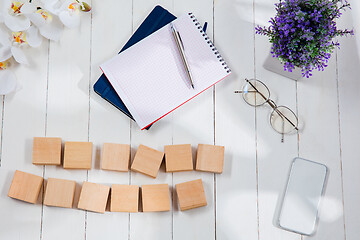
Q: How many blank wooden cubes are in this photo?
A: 12